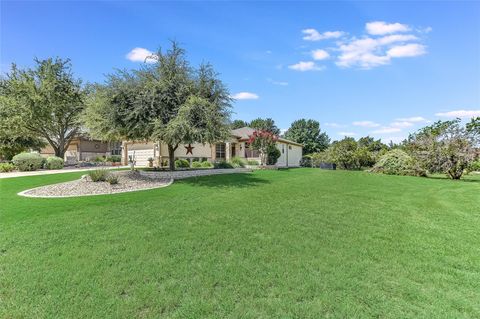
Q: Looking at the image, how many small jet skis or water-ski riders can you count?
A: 0